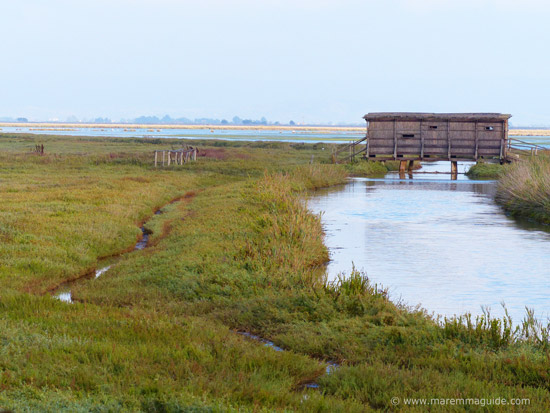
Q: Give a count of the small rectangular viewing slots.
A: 3